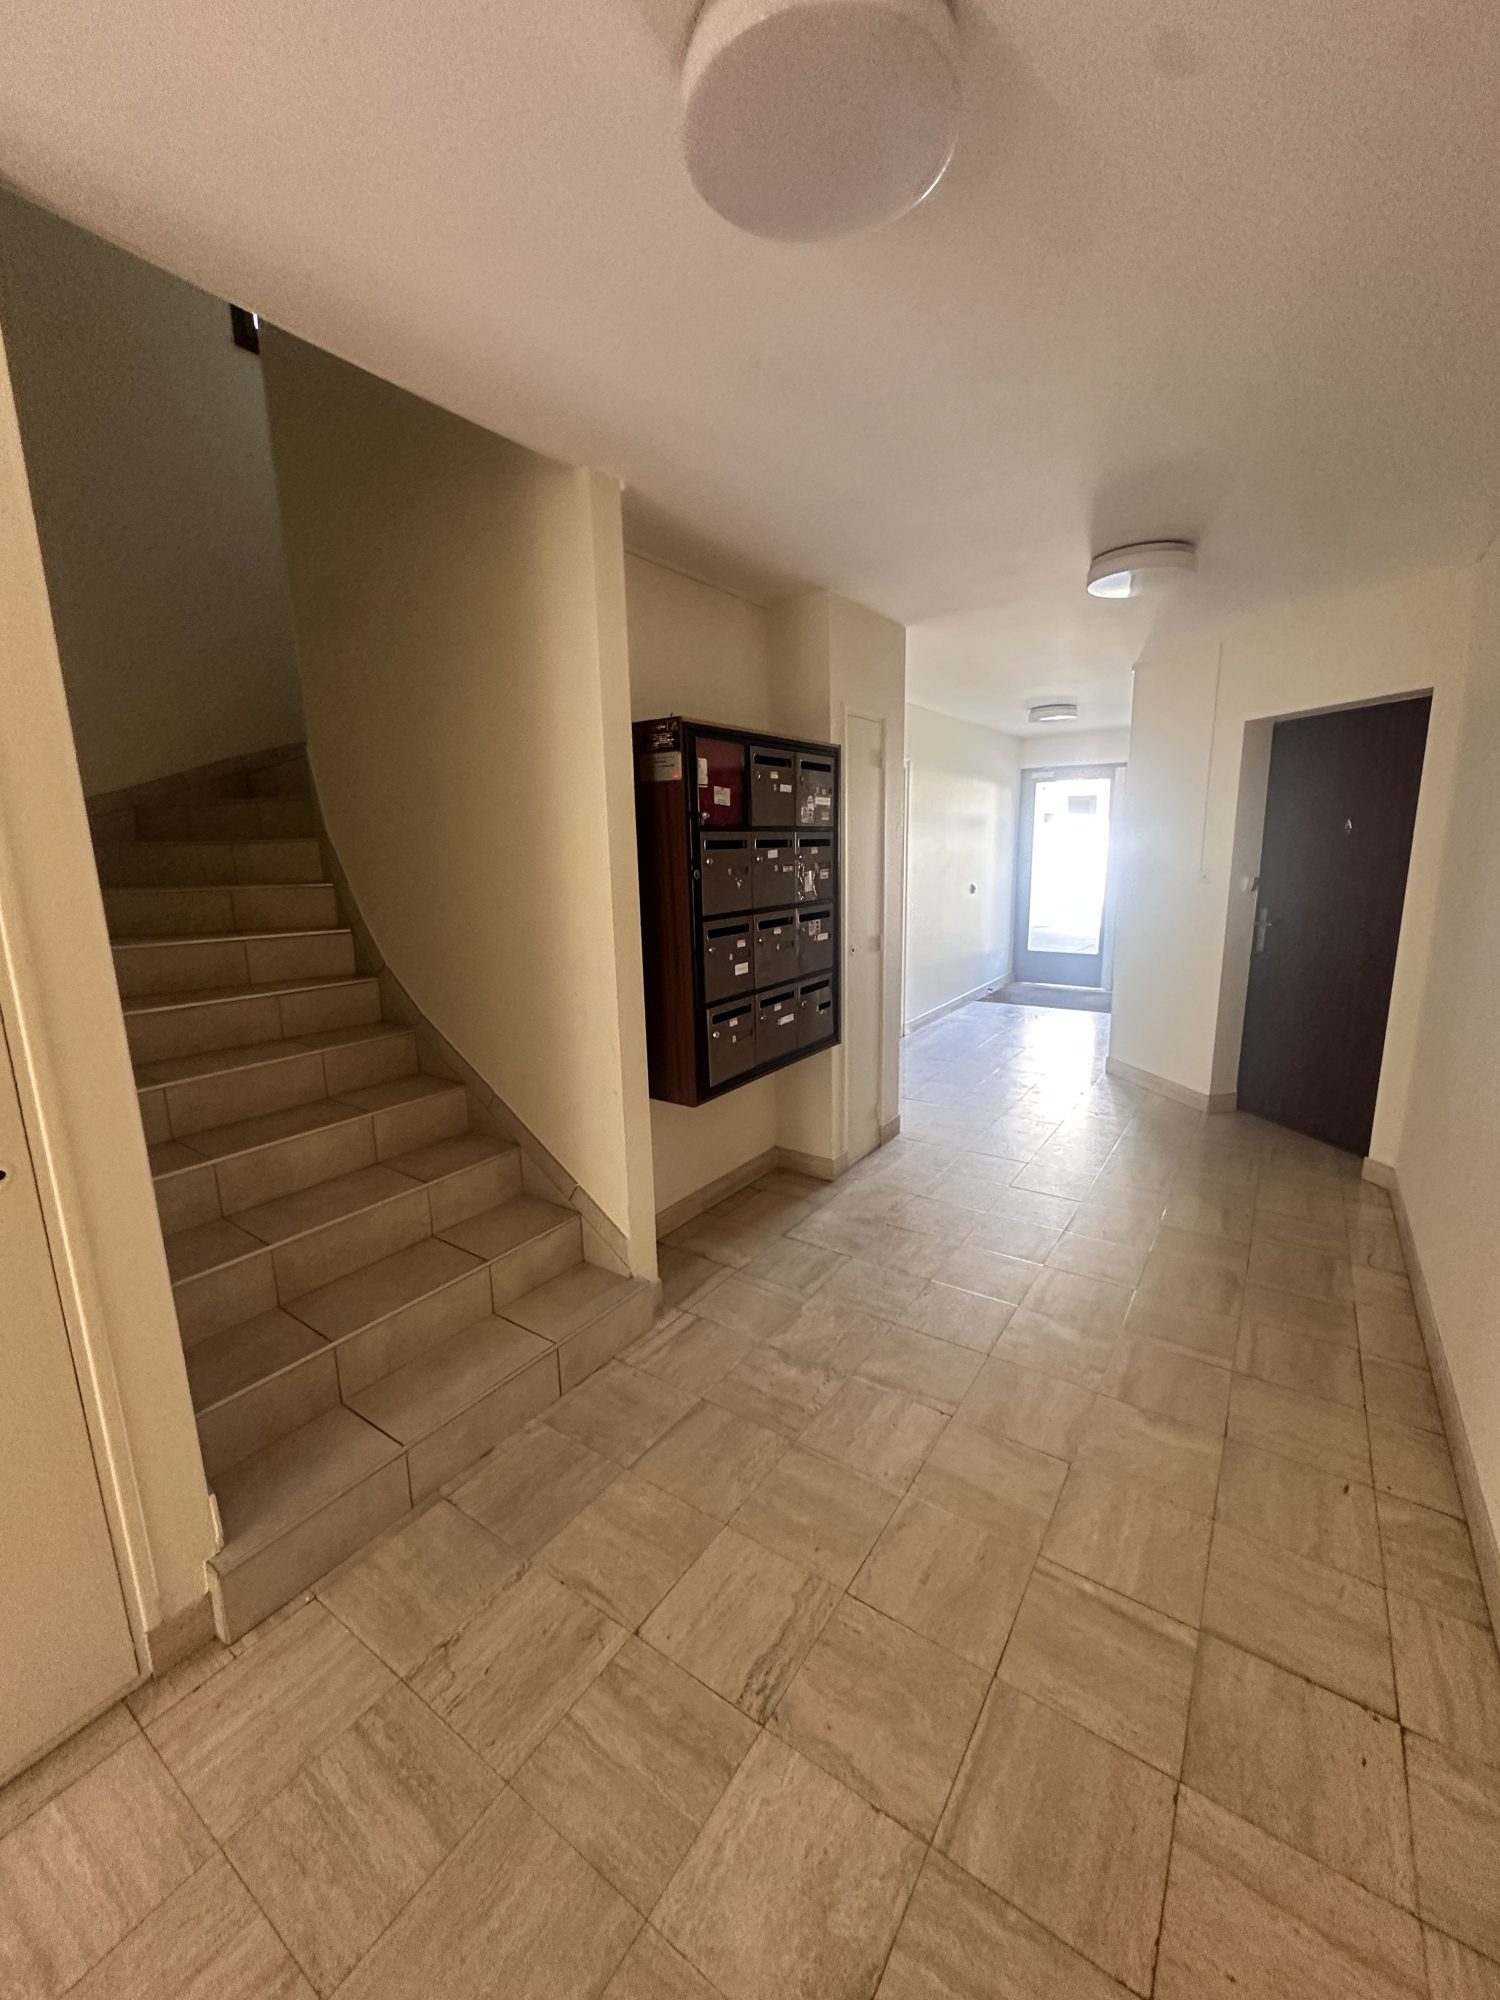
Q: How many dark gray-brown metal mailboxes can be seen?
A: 11